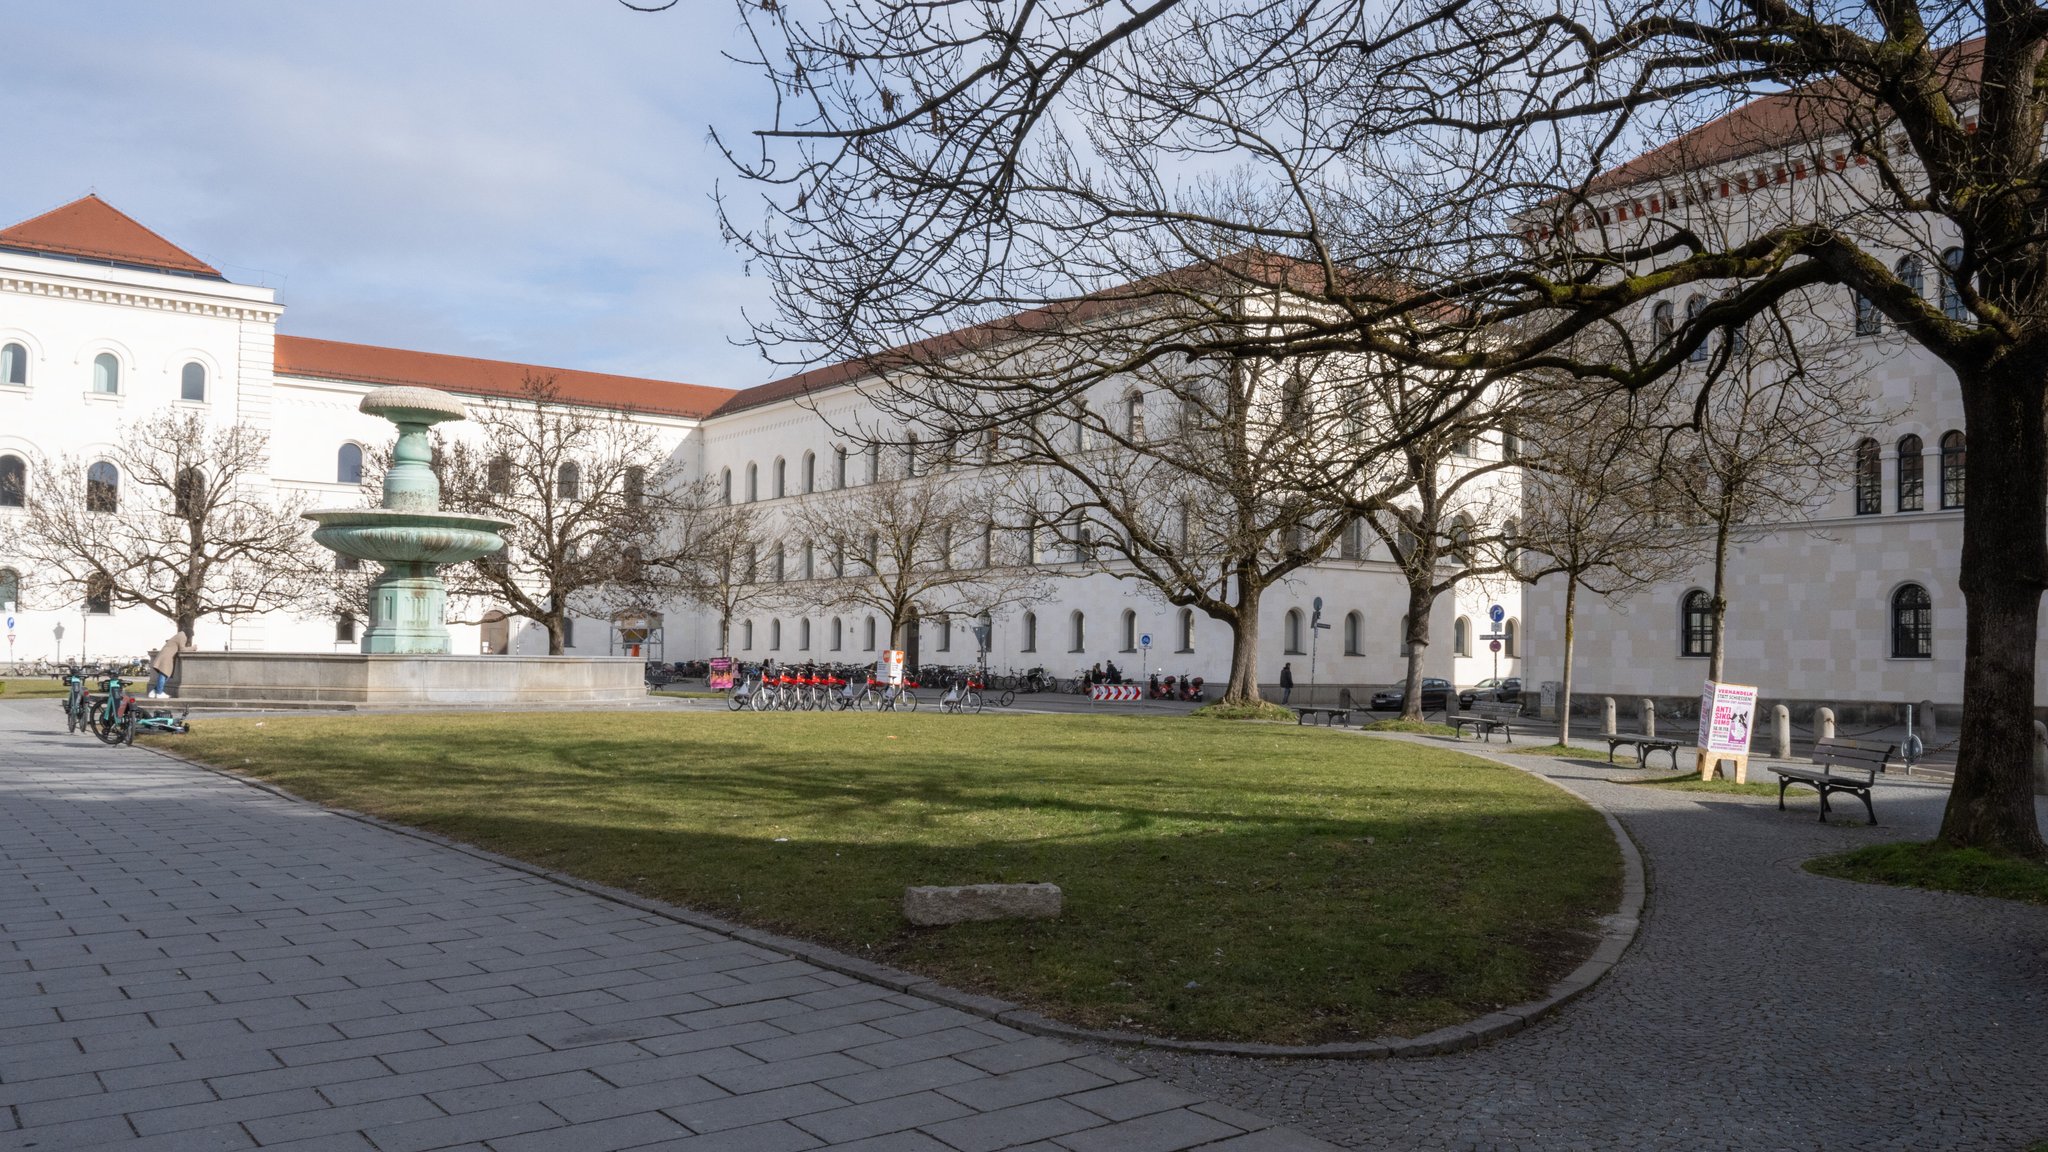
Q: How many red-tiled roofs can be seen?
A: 4